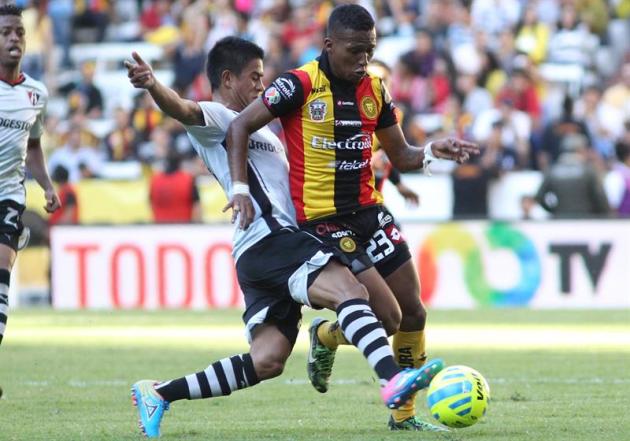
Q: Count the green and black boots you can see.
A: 2